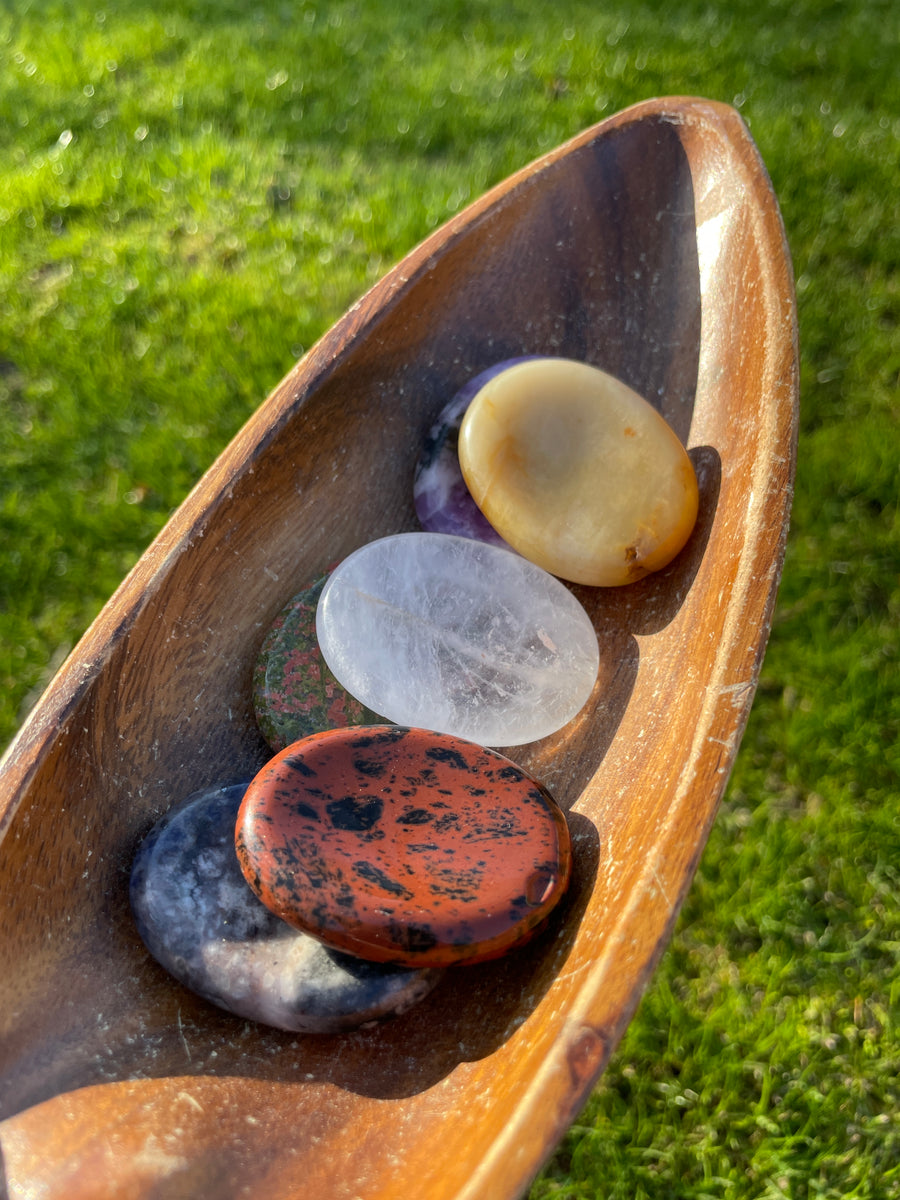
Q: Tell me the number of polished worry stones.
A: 6